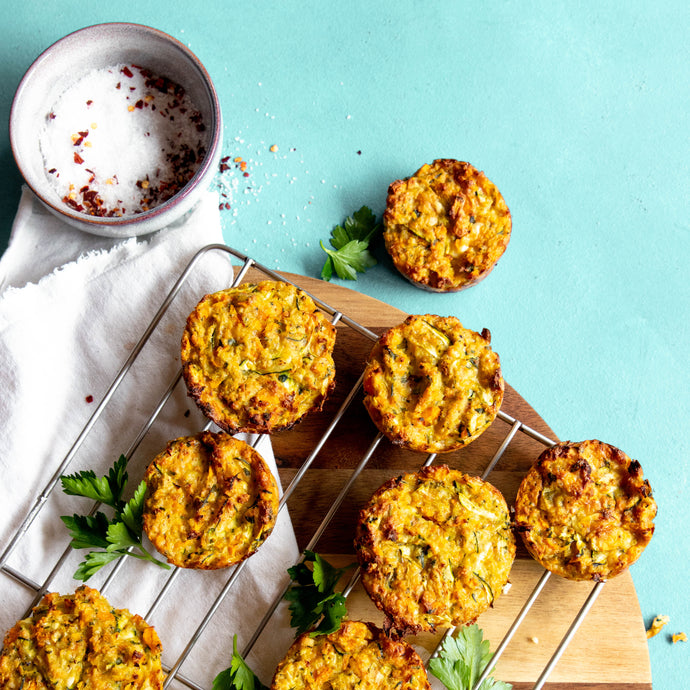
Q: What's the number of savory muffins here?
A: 8